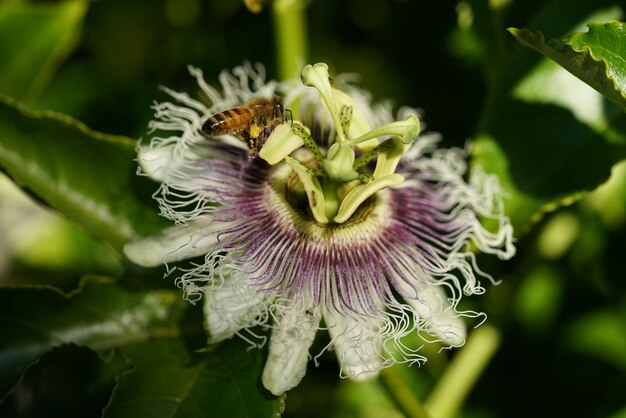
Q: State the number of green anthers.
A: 5